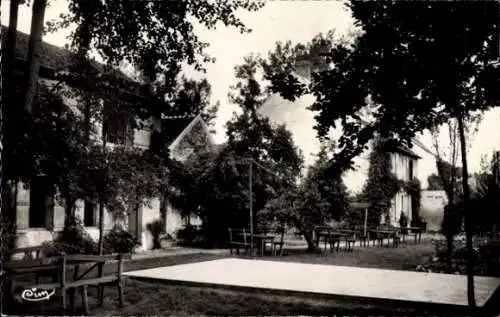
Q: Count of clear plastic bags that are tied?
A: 0